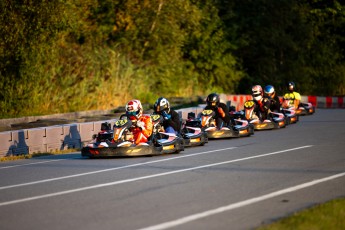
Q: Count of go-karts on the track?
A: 6